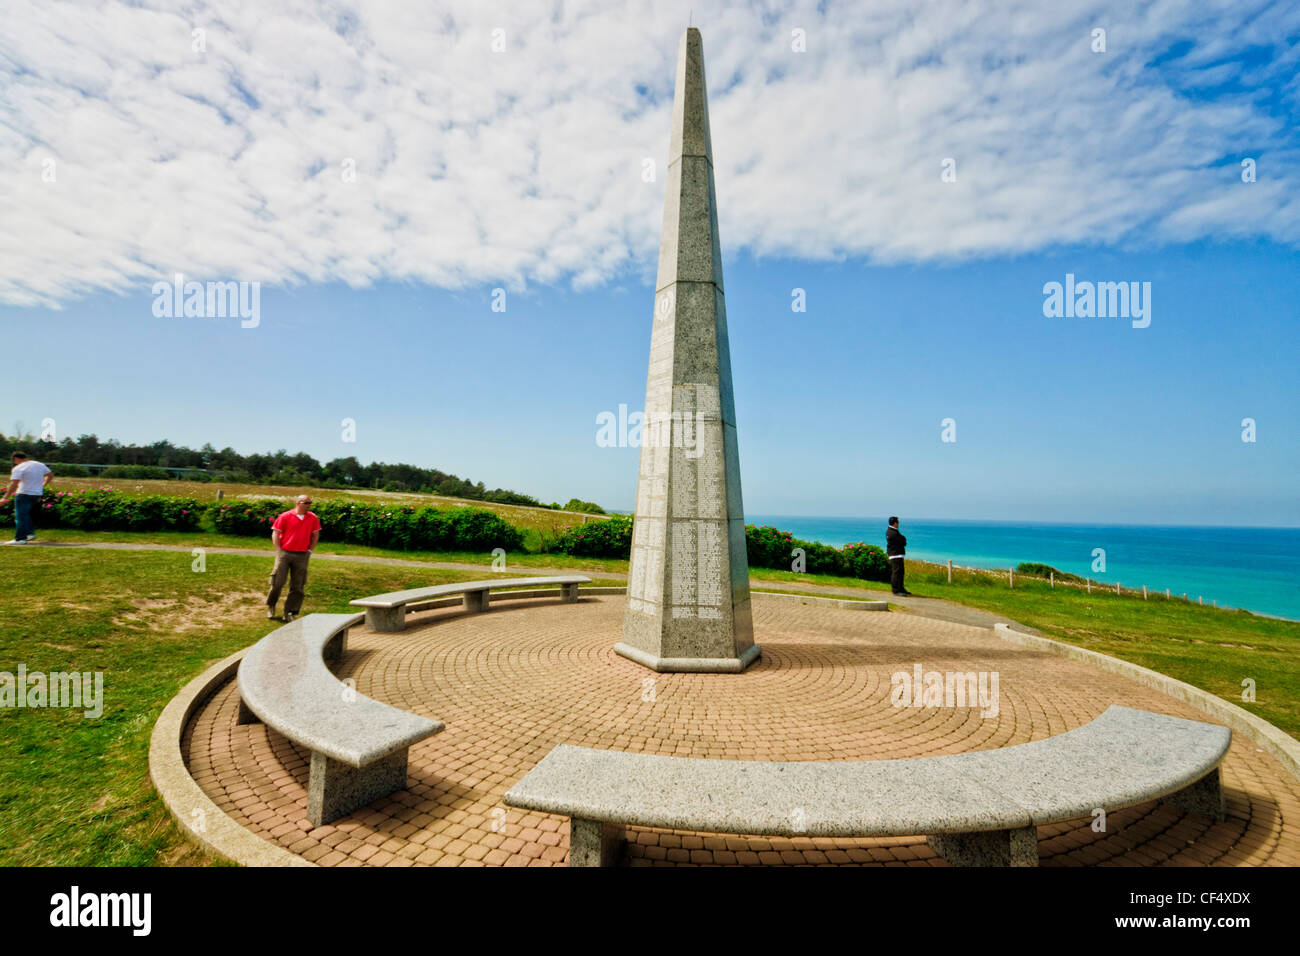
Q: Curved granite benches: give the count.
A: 3